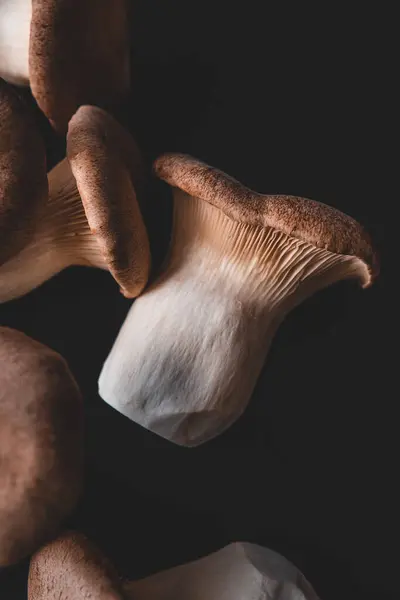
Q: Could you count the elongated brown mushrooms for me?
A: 6